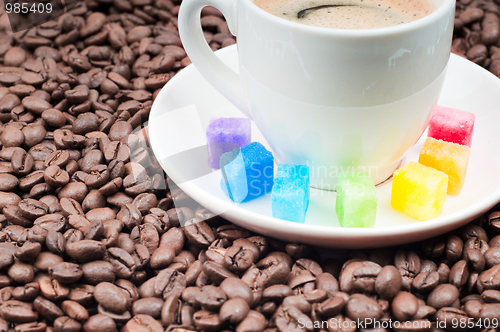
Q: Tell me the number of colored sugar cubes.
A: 7